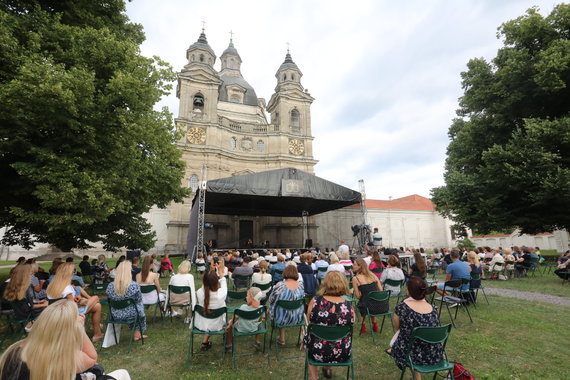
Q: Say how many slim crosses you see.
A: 3